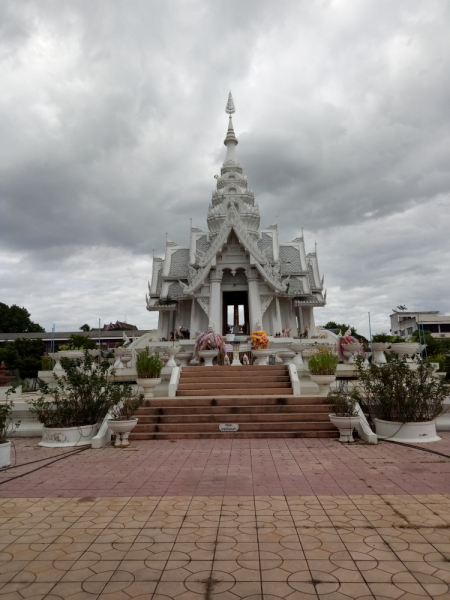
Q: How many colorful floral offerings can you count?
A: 3